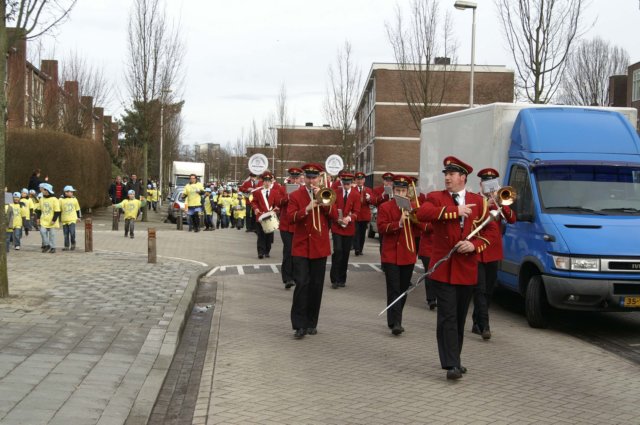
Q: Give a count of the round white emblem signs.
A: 2